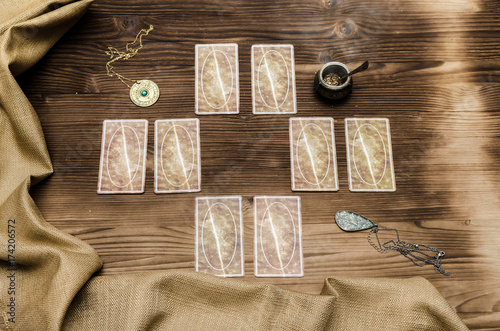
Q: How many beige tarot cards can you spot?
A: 8